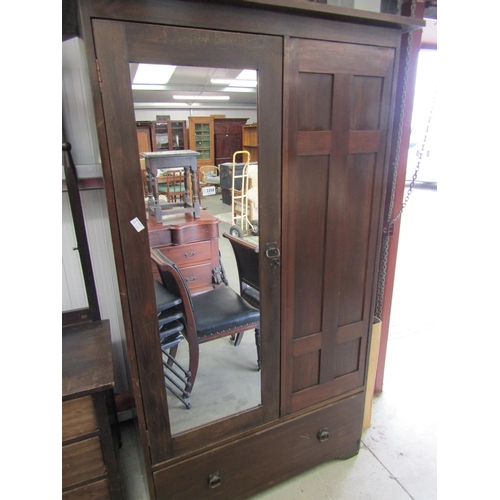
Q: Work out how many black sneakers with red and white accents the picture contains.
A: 0